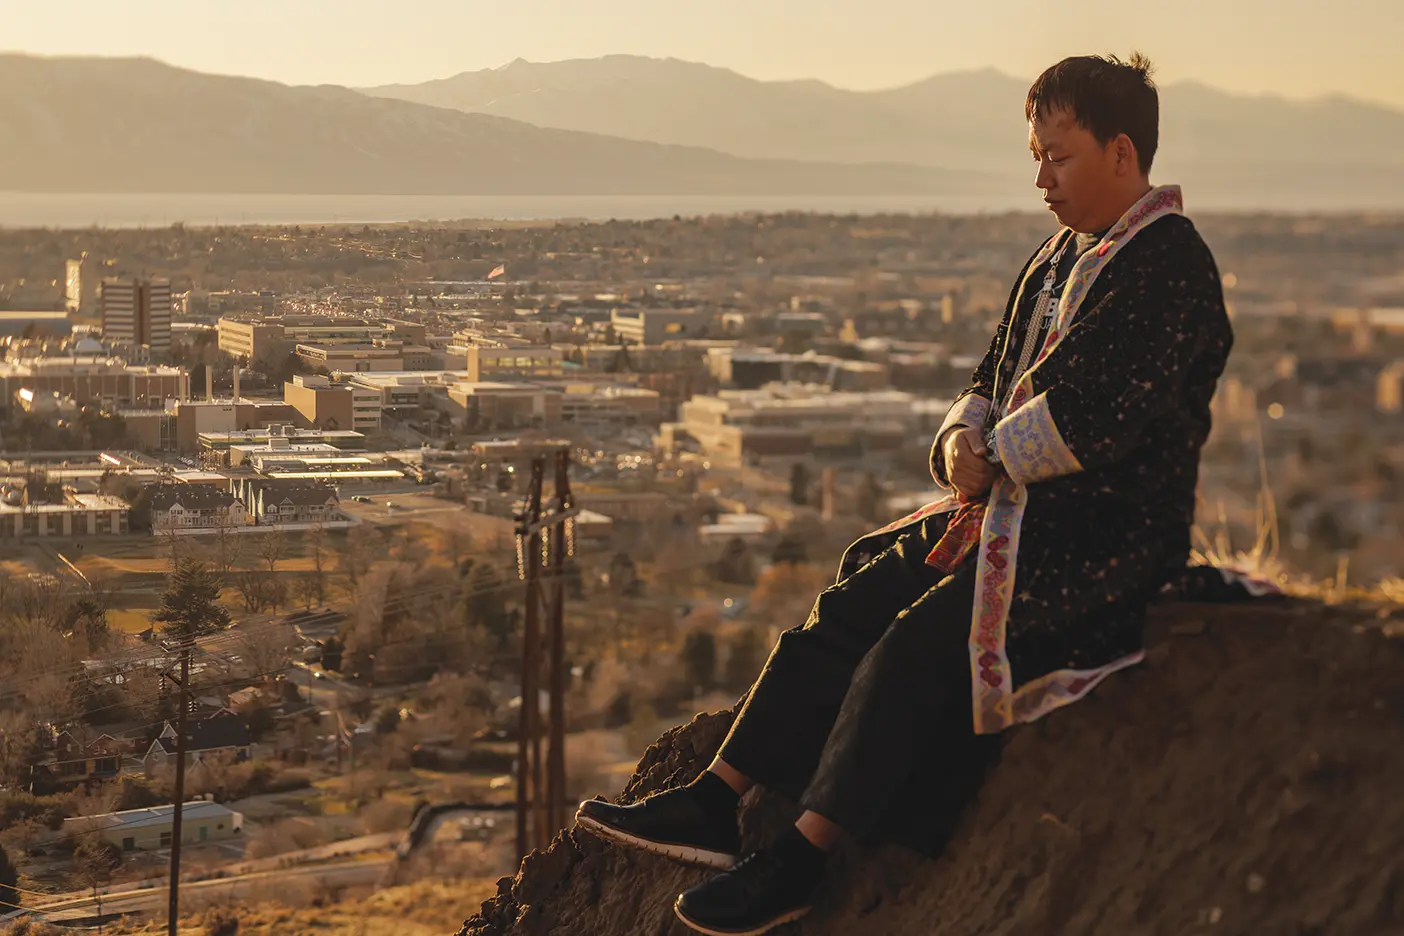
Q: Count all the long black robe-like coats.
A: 1